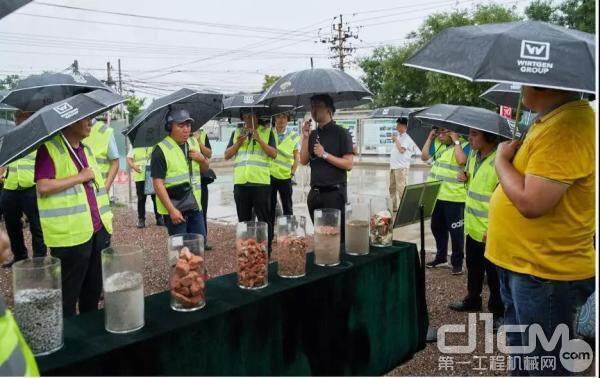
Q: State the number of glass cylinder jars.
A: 8